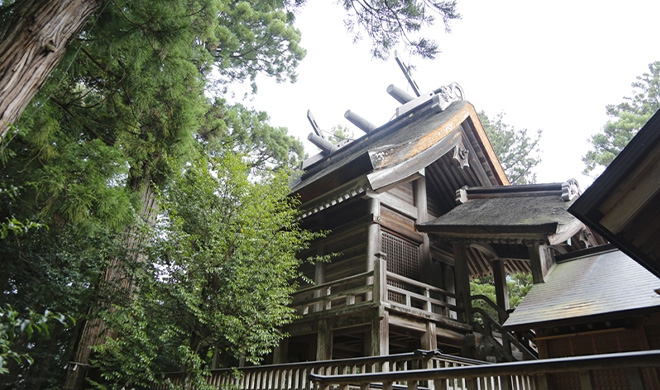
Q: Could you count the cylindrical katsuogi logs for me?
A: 3